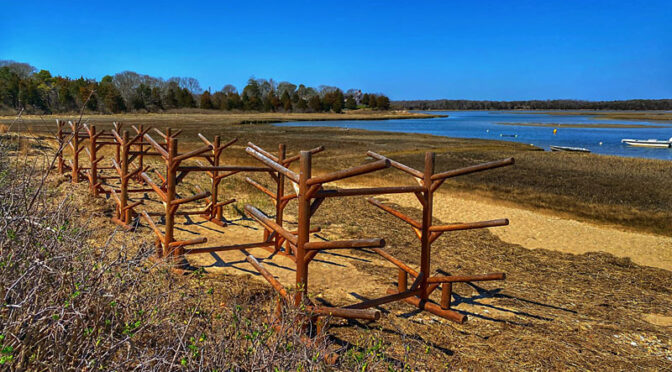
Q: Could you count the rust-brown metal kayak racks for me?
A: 6